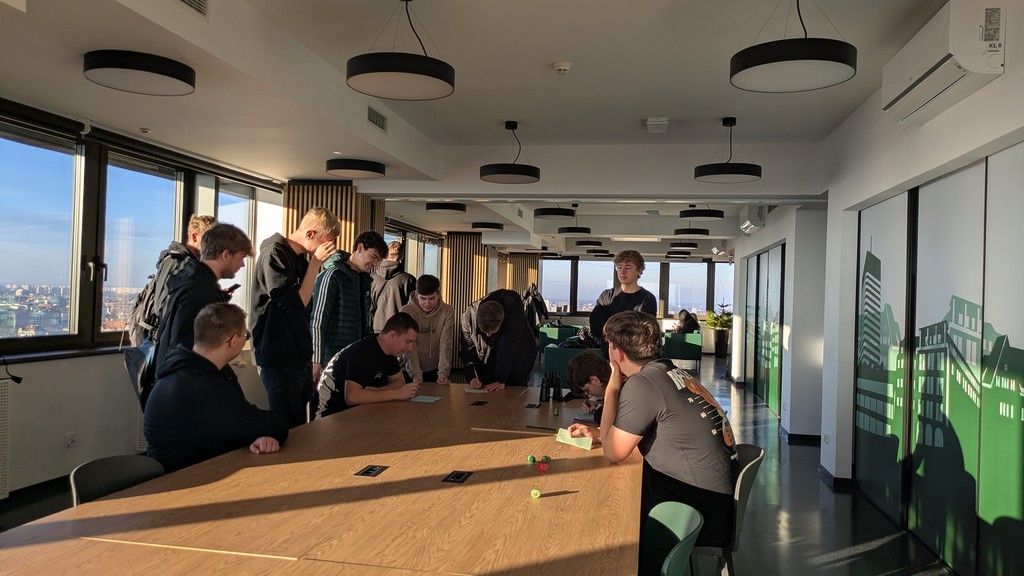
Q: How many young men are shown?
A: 12